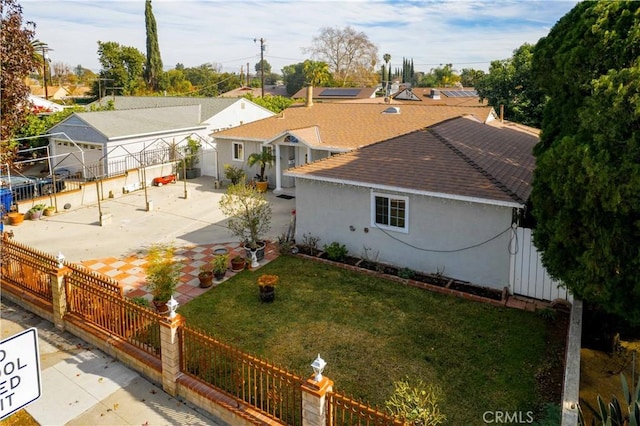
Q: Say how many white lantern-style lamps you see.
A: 3